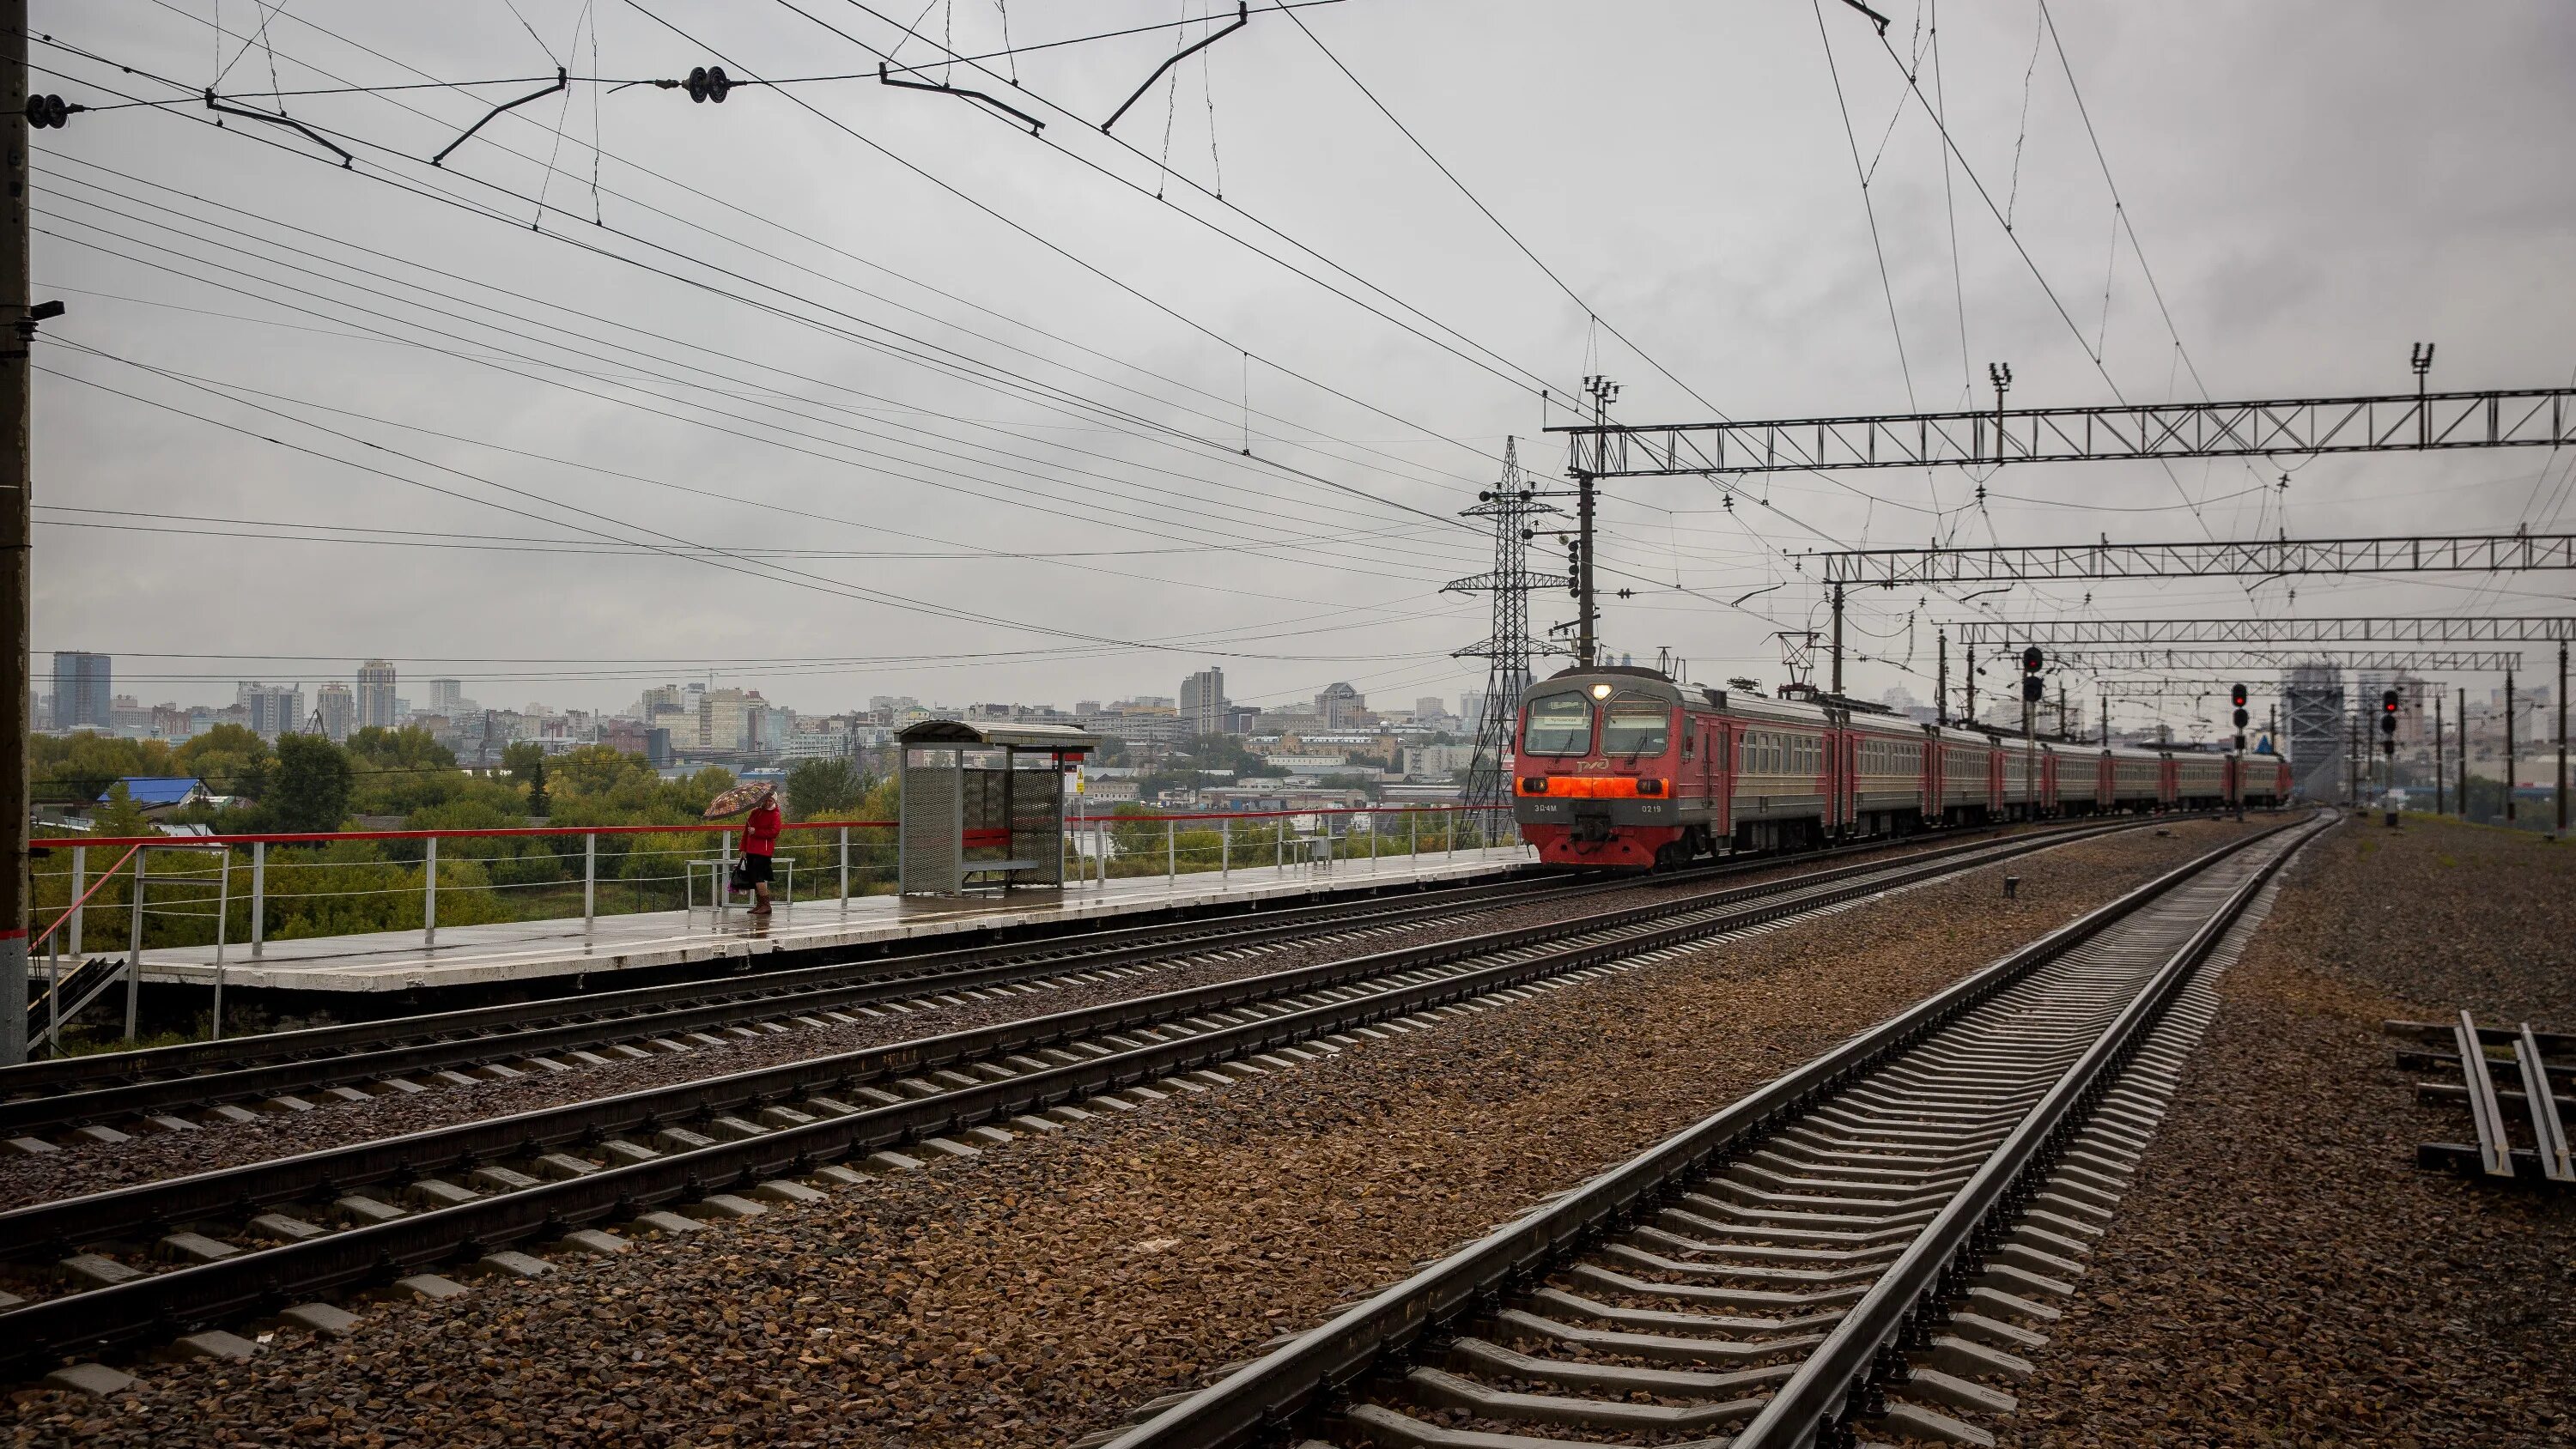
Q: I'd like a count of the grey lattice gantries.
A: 5